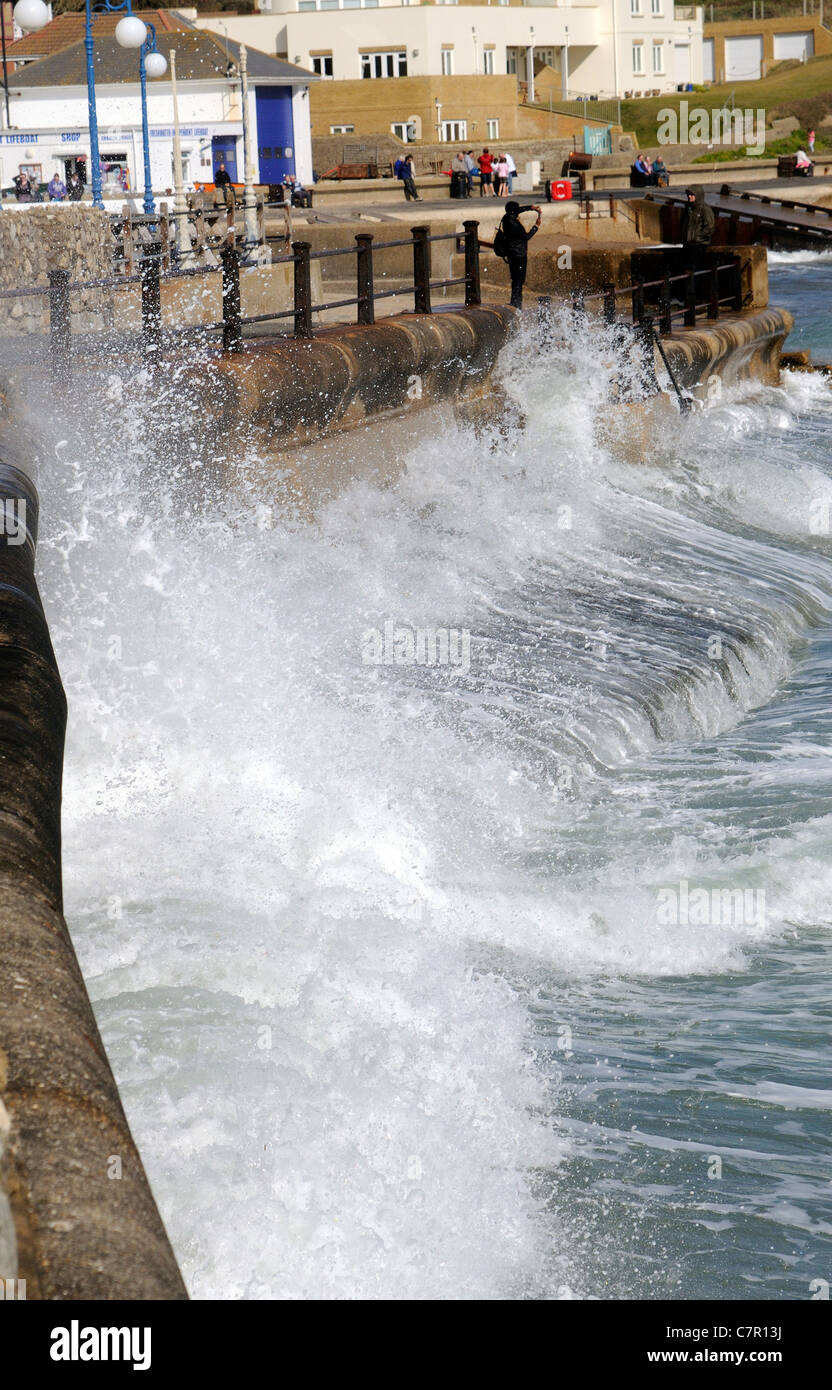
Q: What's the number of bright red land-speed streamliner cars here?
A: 0